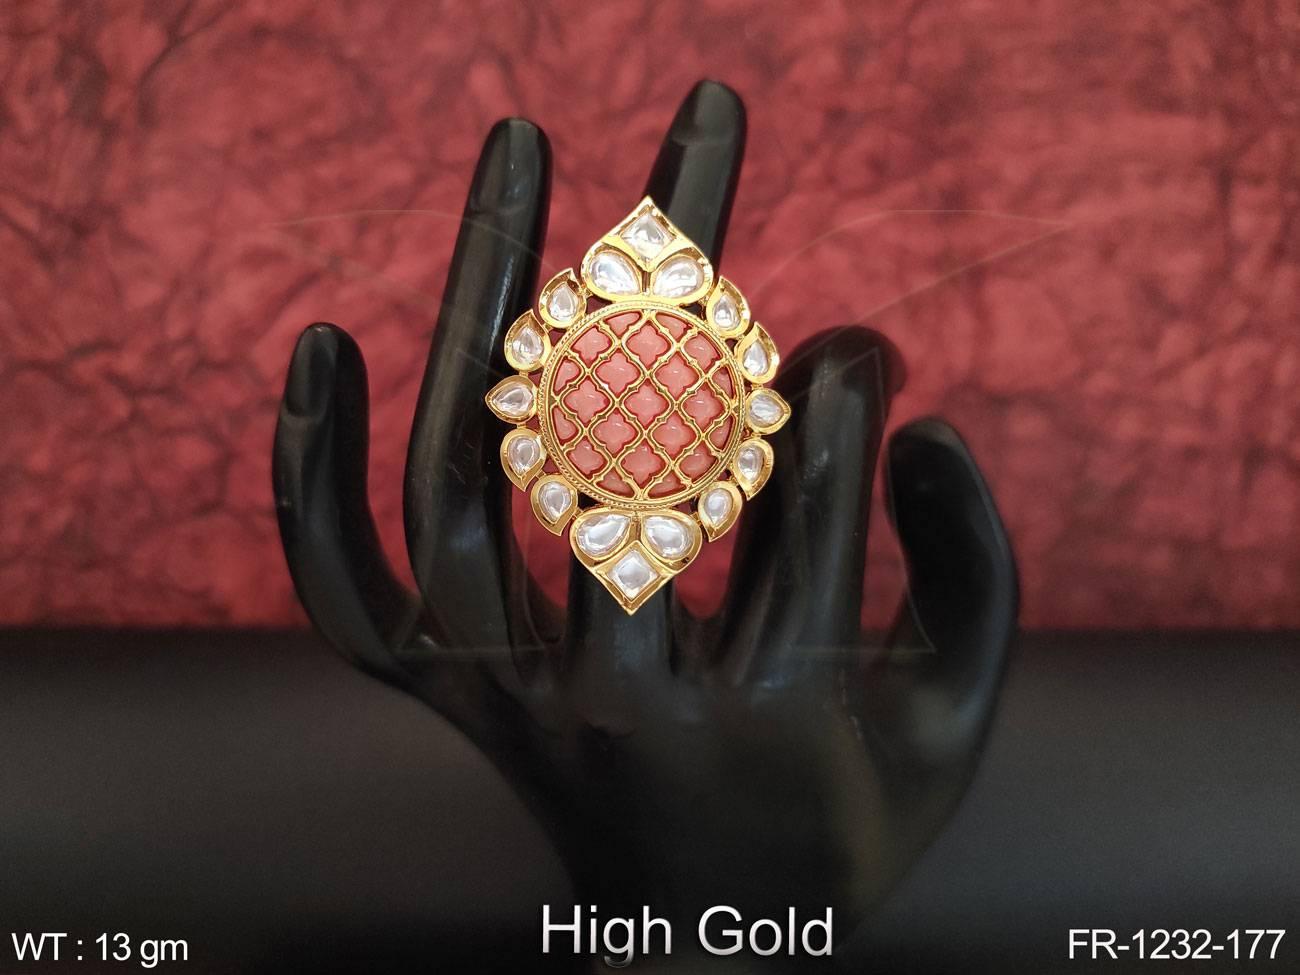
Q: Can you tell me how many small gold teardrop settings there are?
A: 10